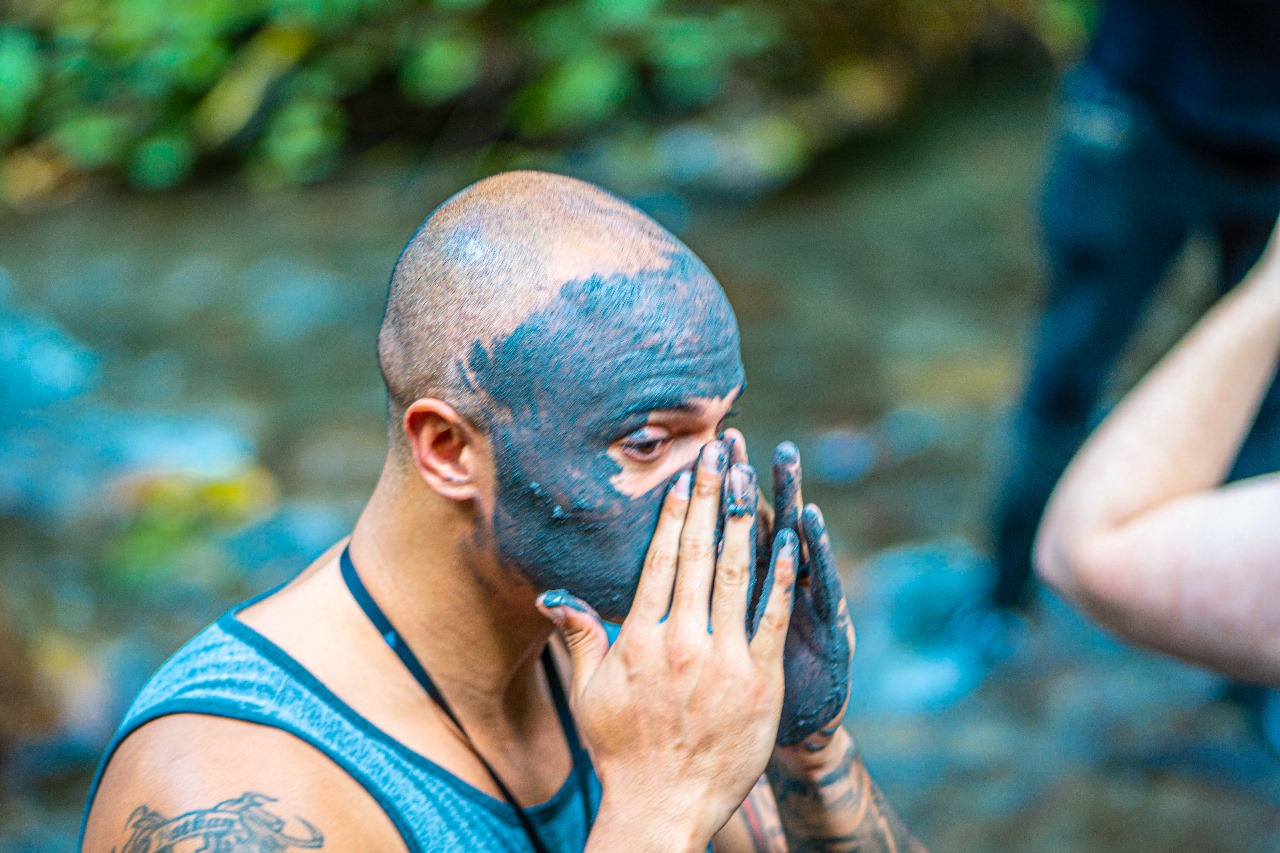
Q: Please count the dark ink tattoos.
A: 2